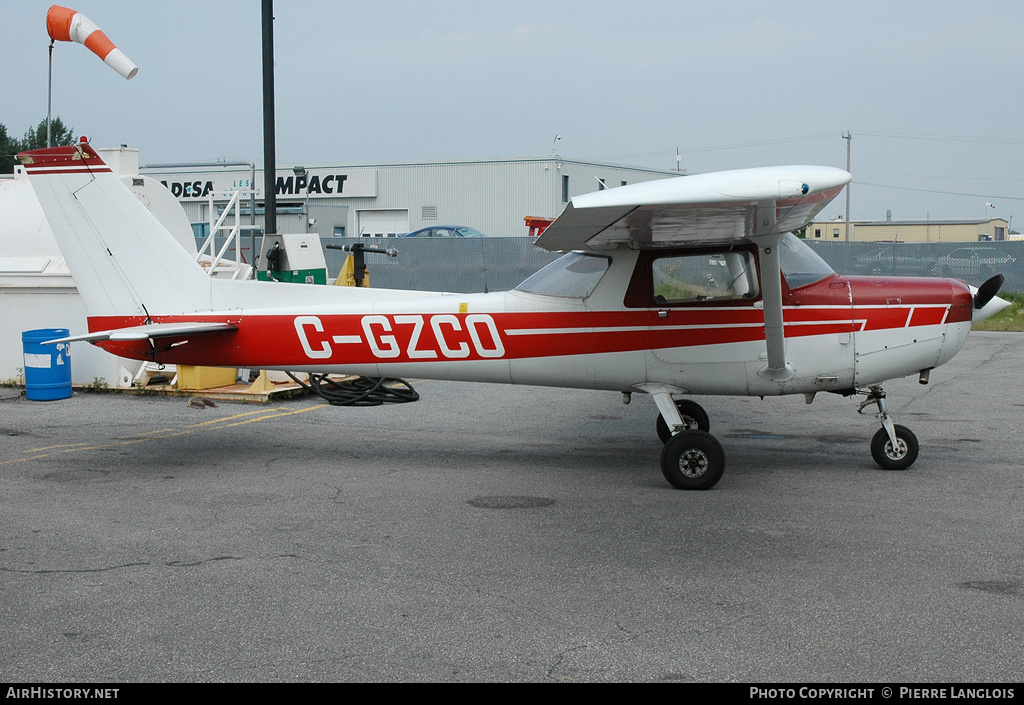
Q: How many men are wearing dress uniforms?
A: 0